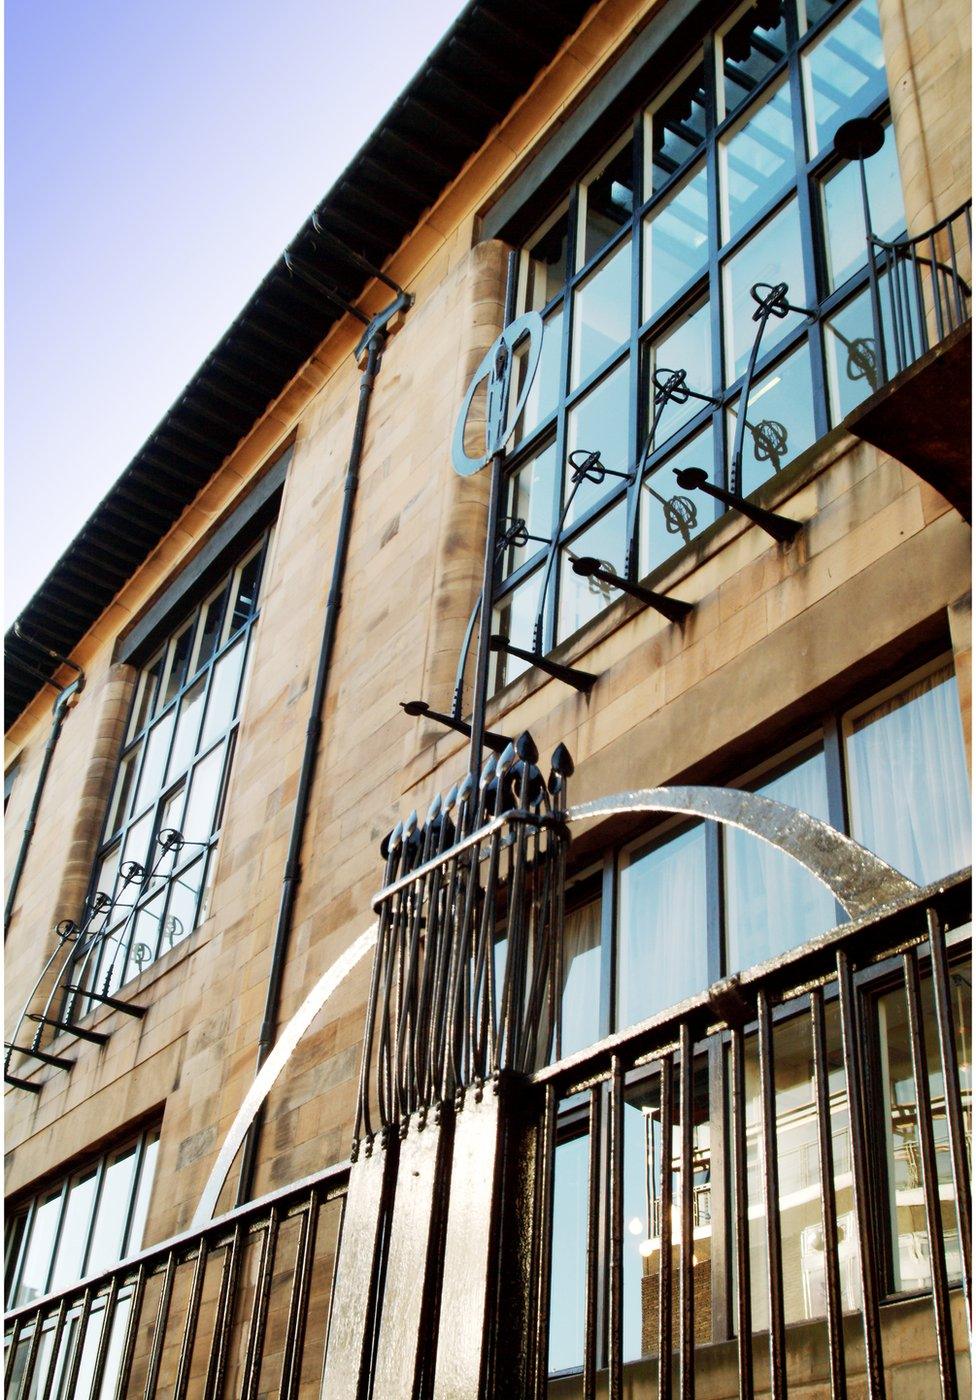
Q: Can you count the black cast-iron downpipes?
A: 2